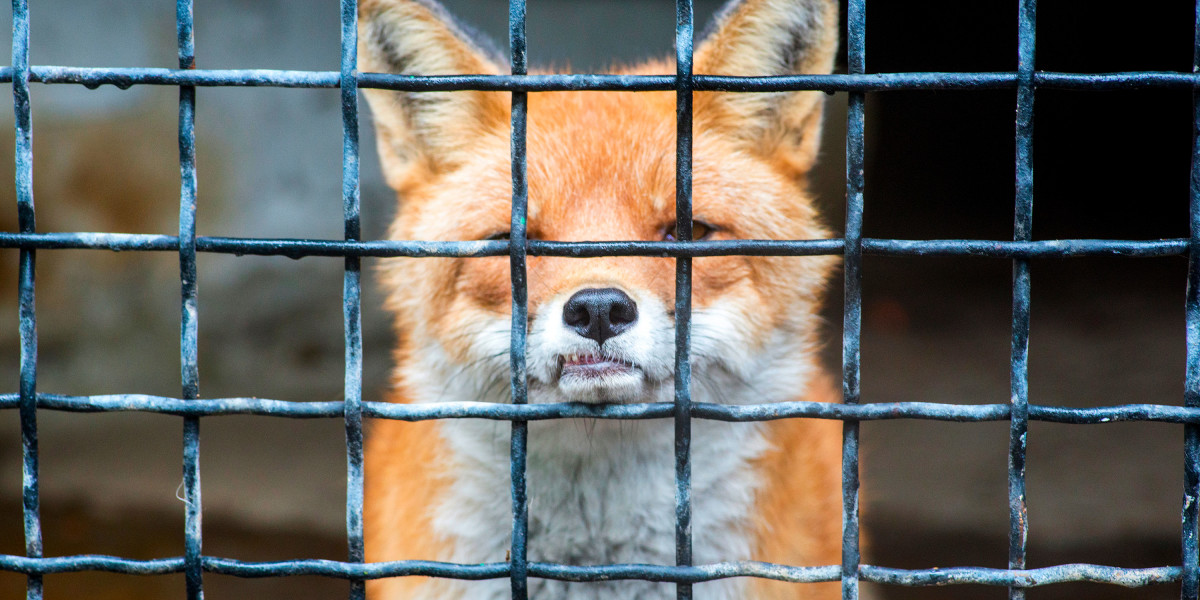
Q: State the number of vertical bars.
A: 8